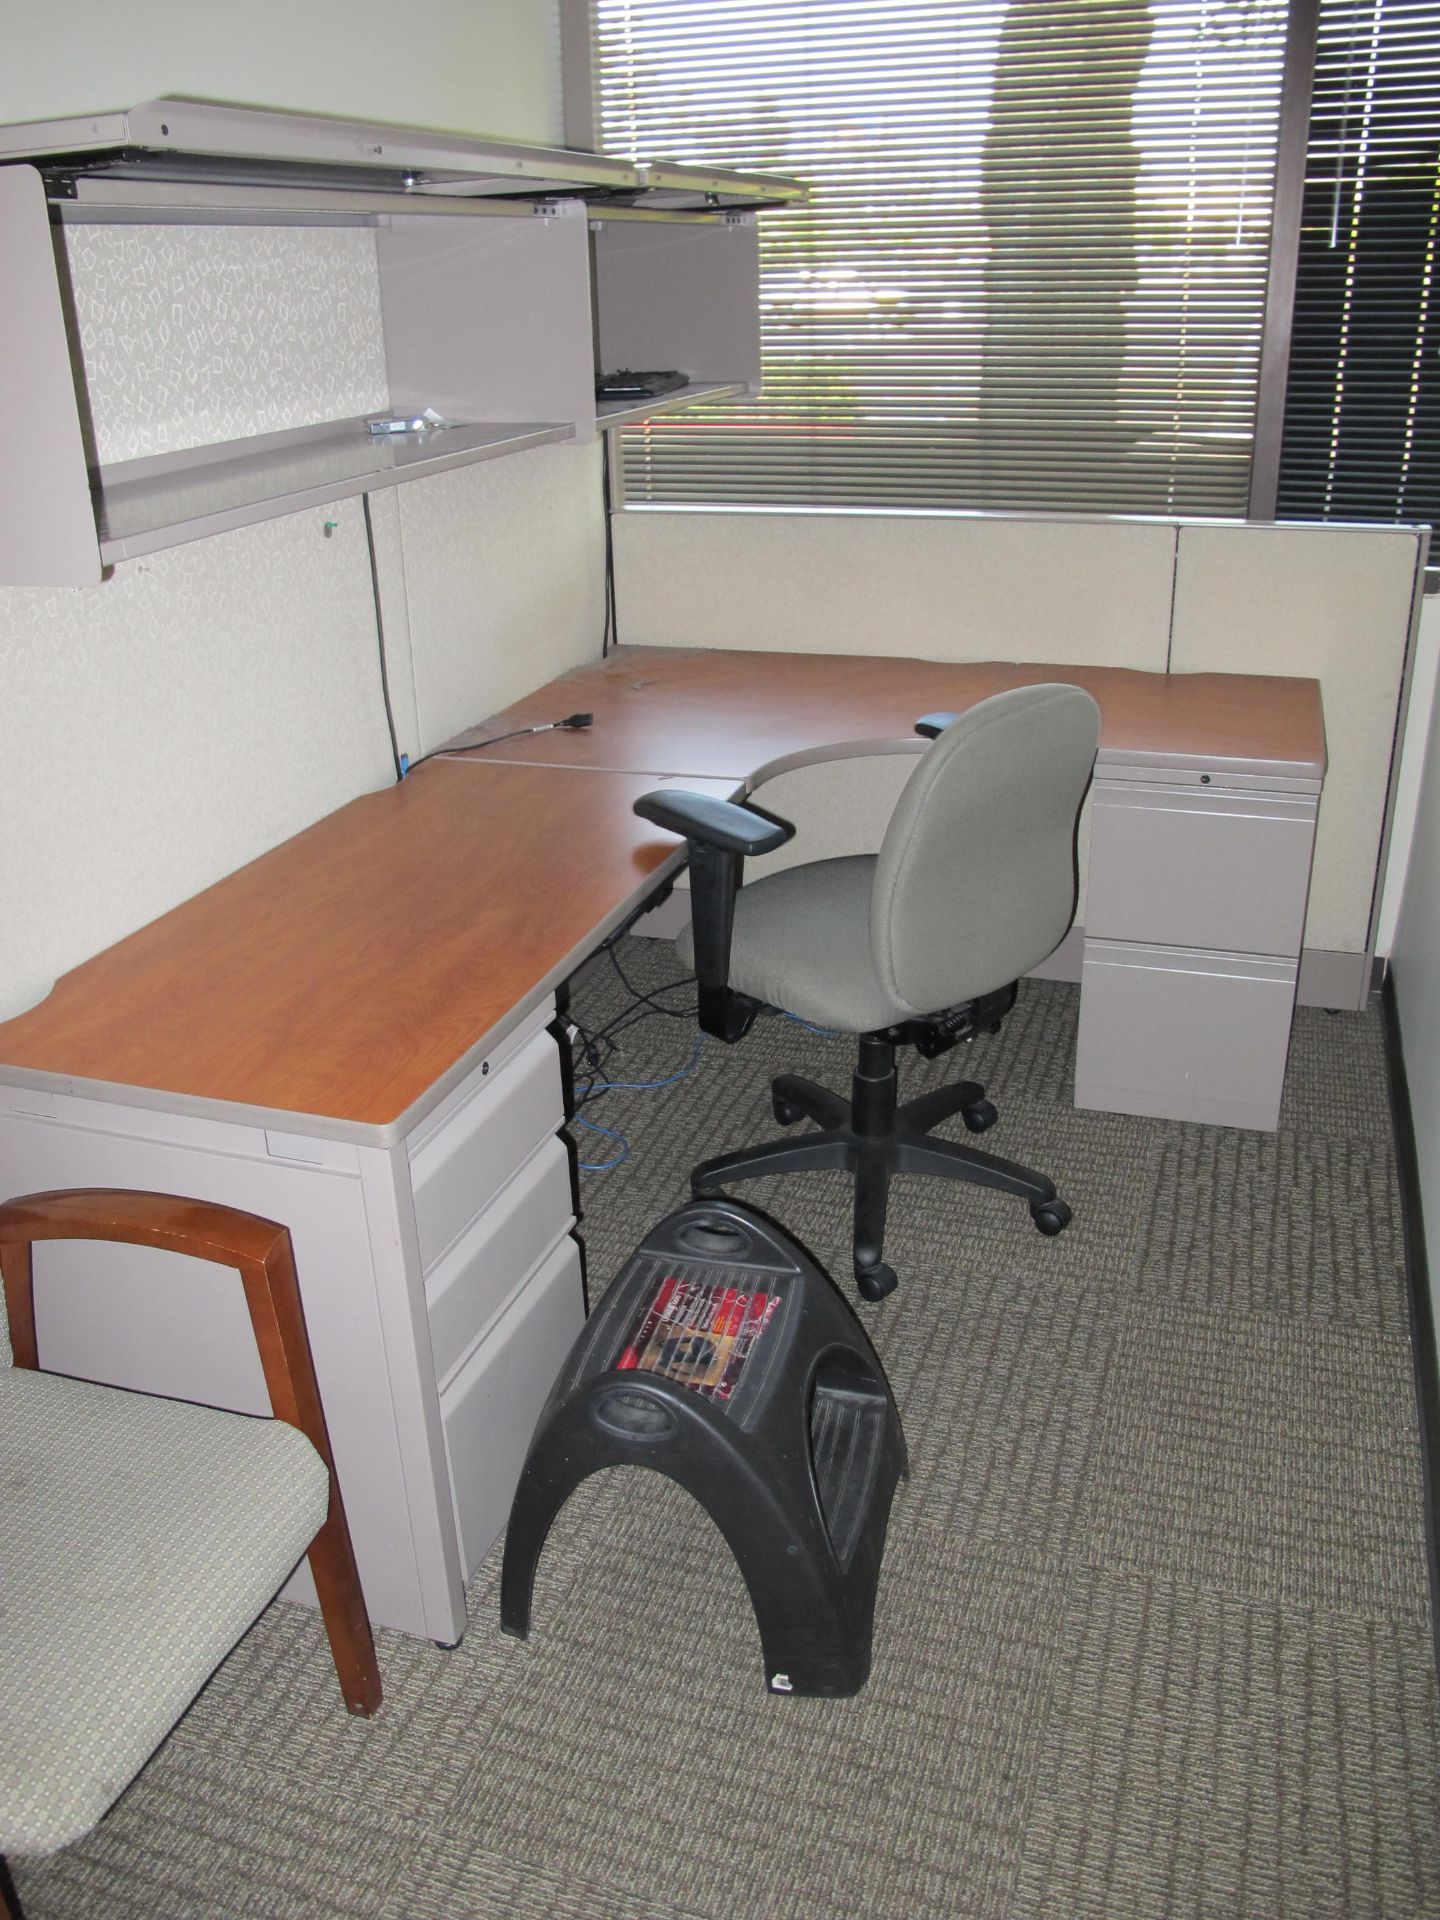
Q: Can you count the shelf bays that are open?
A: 2